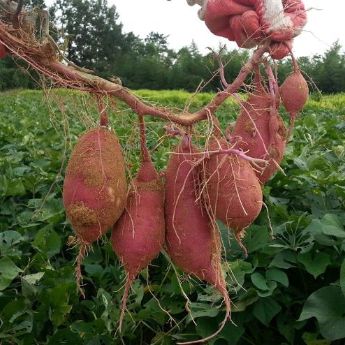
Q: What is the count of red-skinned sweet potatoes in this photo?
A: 6